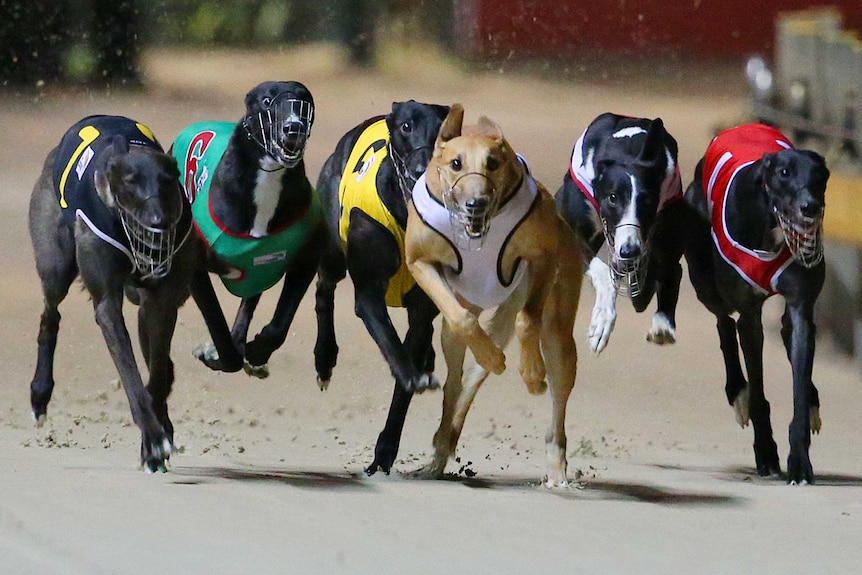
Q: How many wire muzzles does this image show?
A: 6